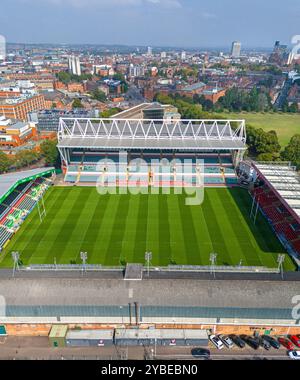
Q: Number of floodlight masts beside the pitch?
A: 5